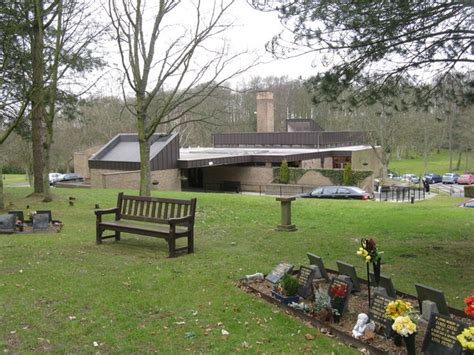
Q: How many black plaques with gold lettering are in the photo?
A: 5